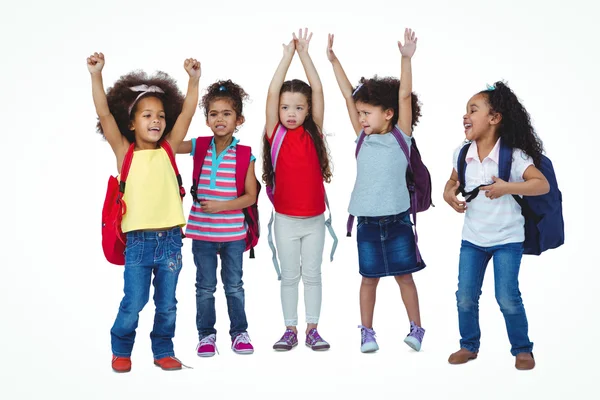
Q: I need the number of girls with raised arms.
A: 3